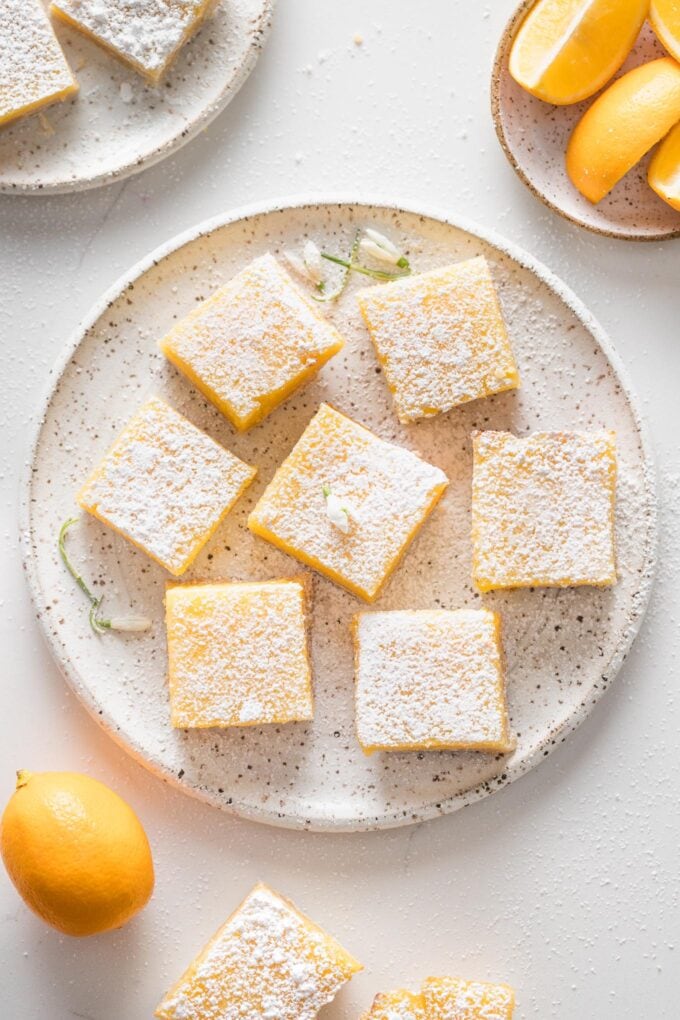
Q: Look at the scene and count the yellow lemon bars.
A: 11